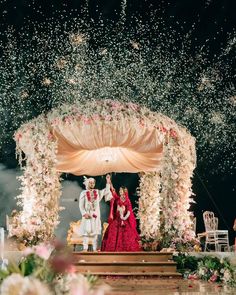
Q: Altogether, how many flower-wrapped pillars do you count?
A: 3